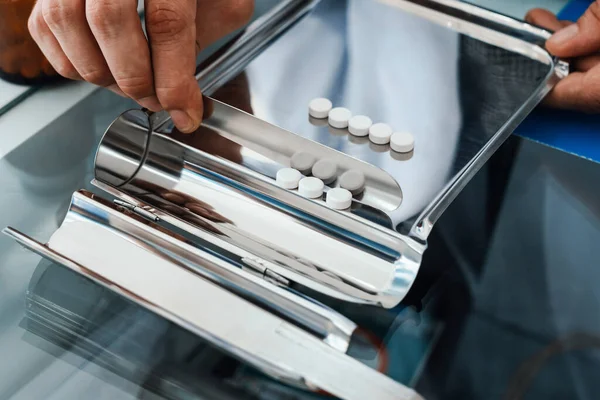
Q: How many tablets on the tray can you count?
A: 8